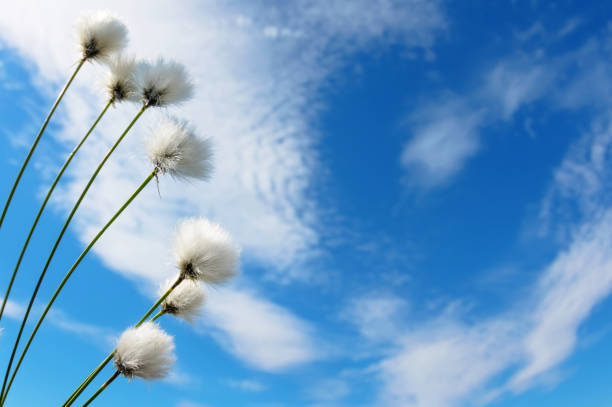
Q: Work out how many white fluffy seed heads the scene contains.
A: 7